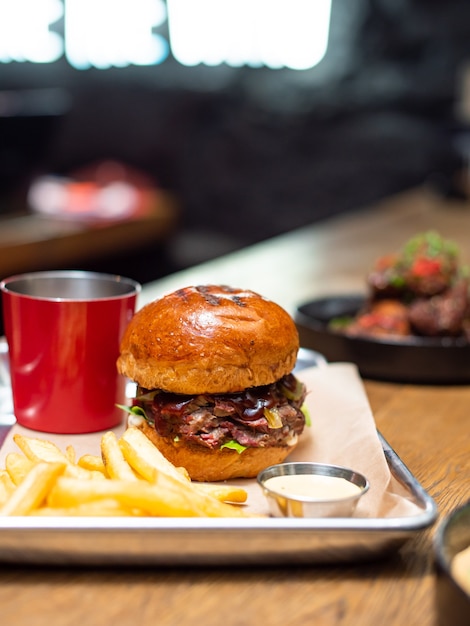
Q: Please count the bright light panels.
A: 3